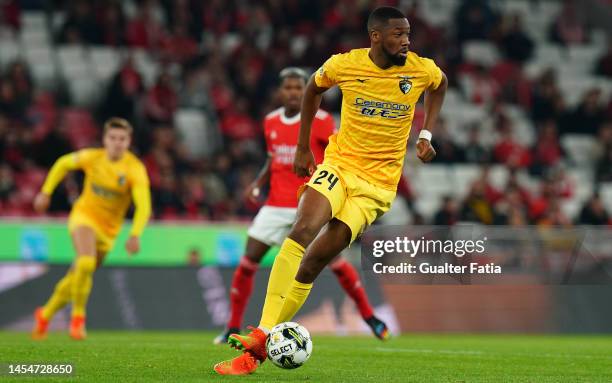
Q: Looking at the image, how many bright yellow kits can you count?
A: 2